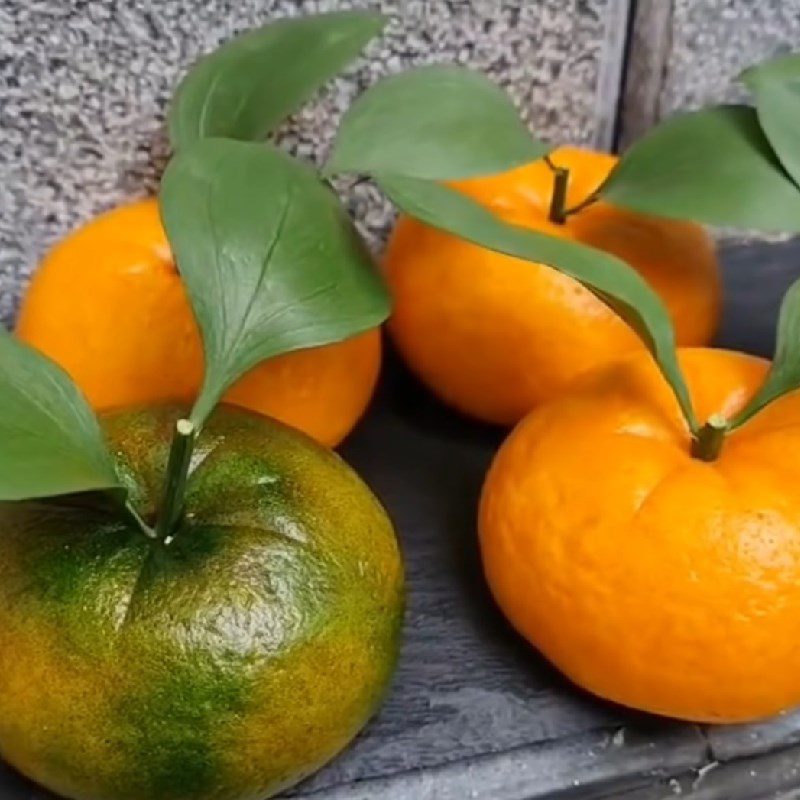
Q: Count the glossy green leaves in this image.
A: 8